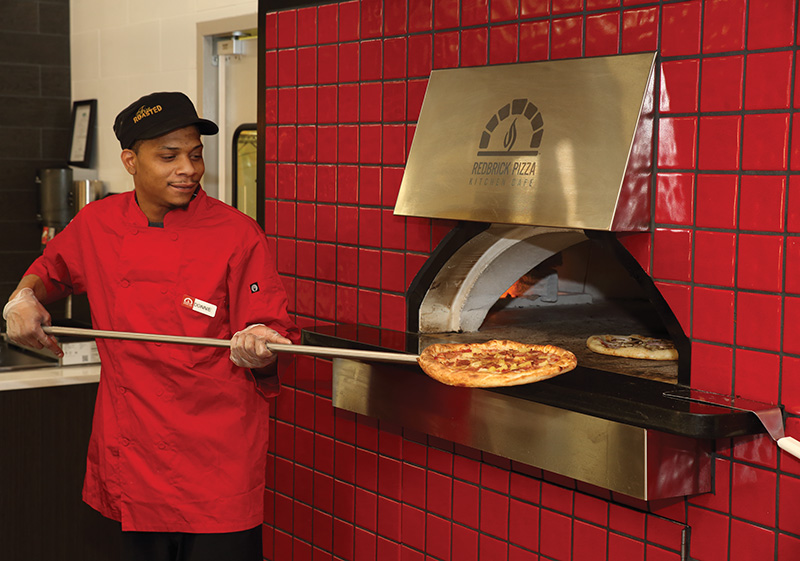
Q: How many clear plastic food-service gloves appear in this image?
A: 2